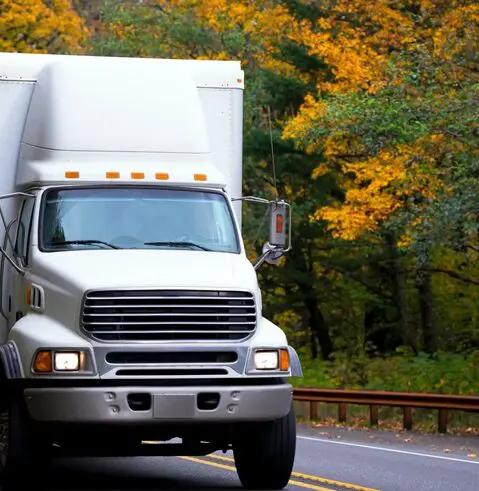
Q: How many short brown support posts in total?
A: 5